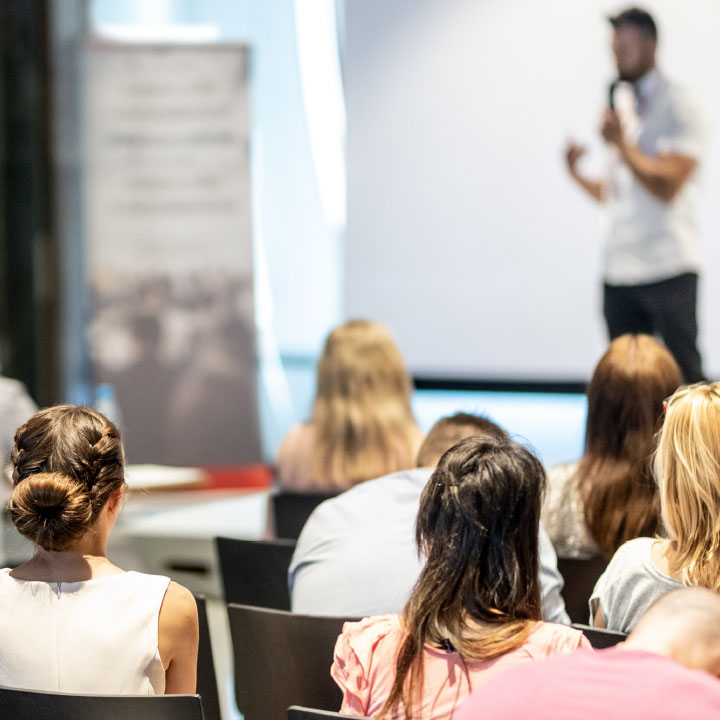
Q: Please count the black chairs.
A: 8